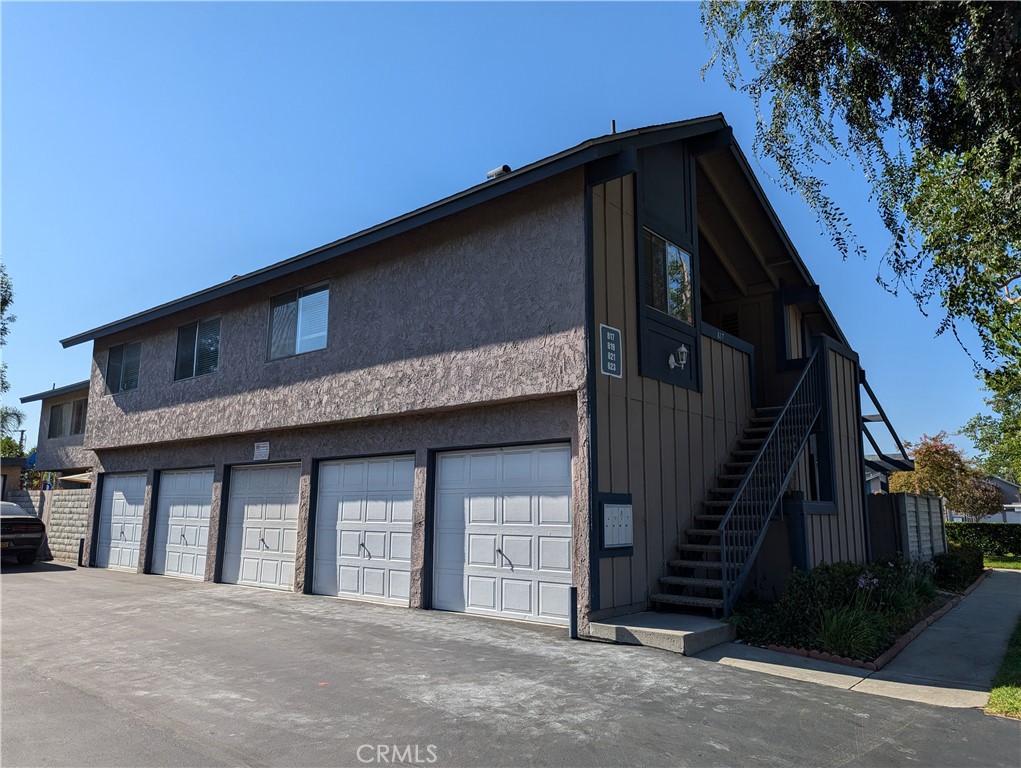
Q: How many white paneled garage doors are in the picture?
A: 5